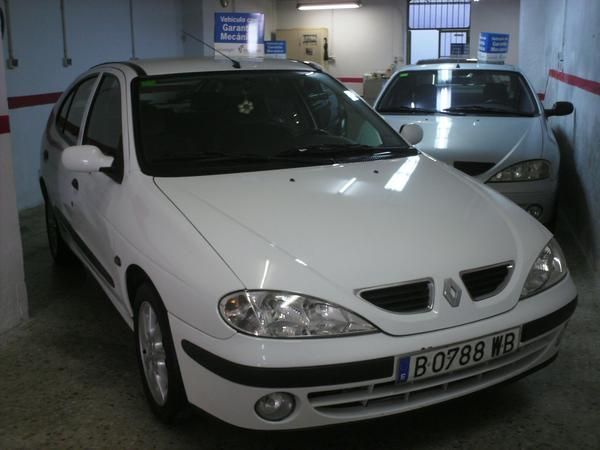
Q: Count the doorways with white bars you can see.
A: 1